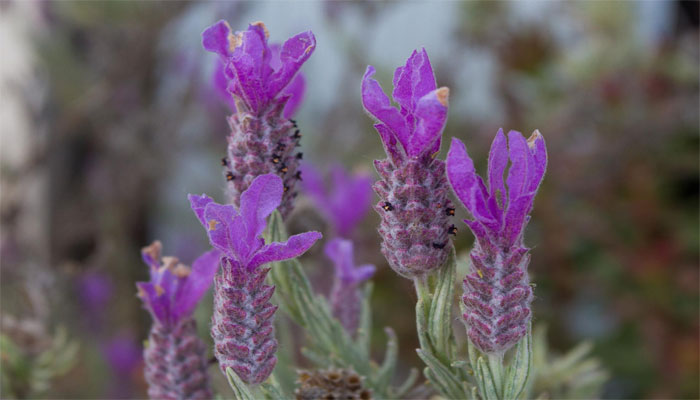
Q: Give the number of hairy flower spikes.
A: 5